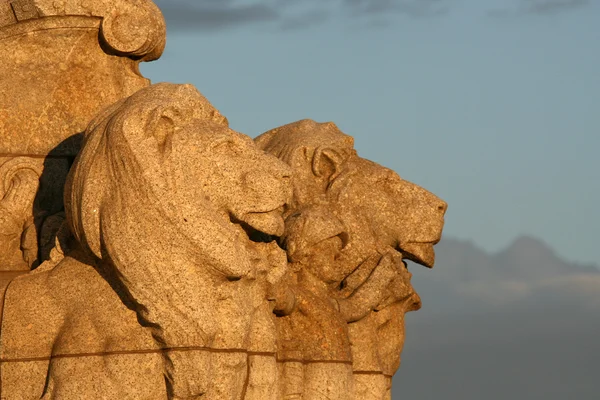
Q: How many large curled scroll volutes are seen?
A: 1